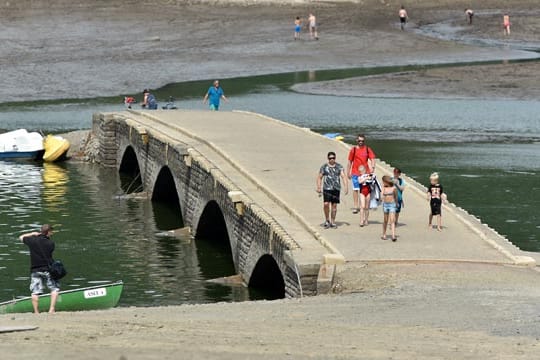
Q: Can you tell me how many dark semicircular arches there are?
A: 4